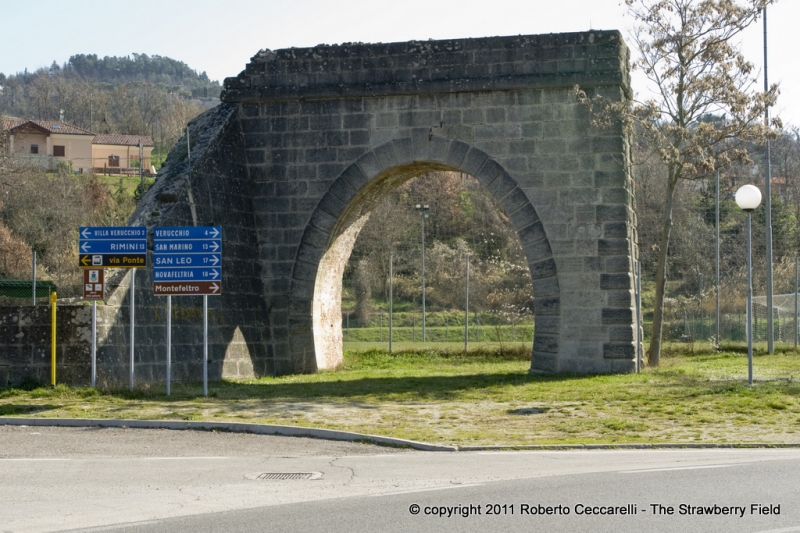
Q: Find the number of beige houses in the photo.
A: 2